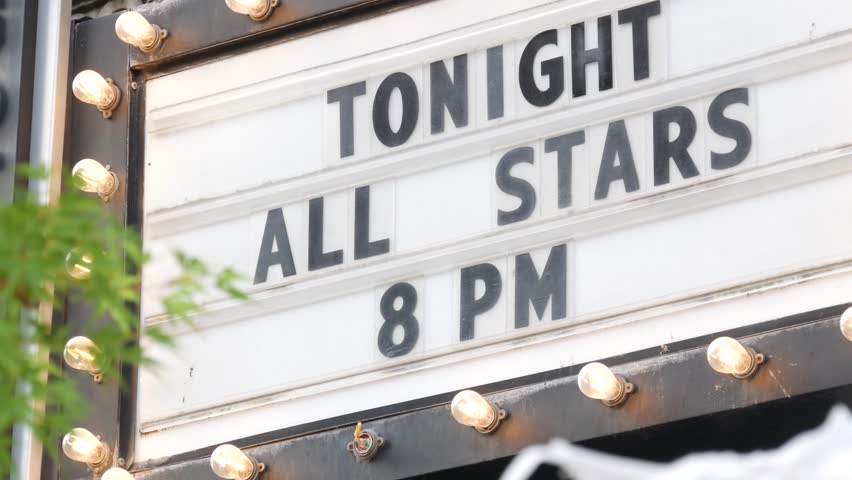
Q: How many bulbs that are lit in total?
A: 13